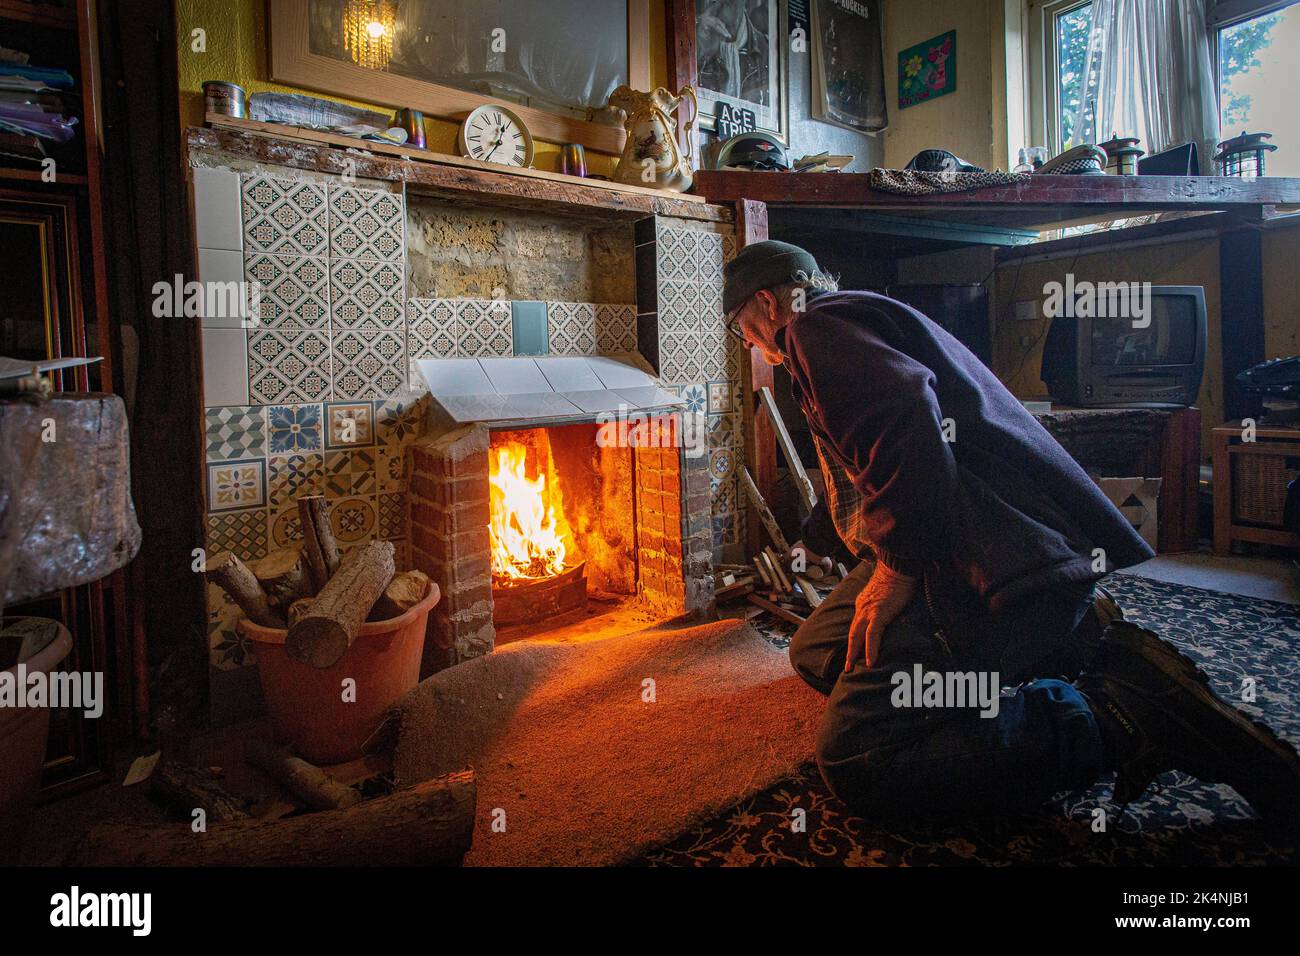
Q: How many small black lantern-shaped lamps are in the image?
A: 2